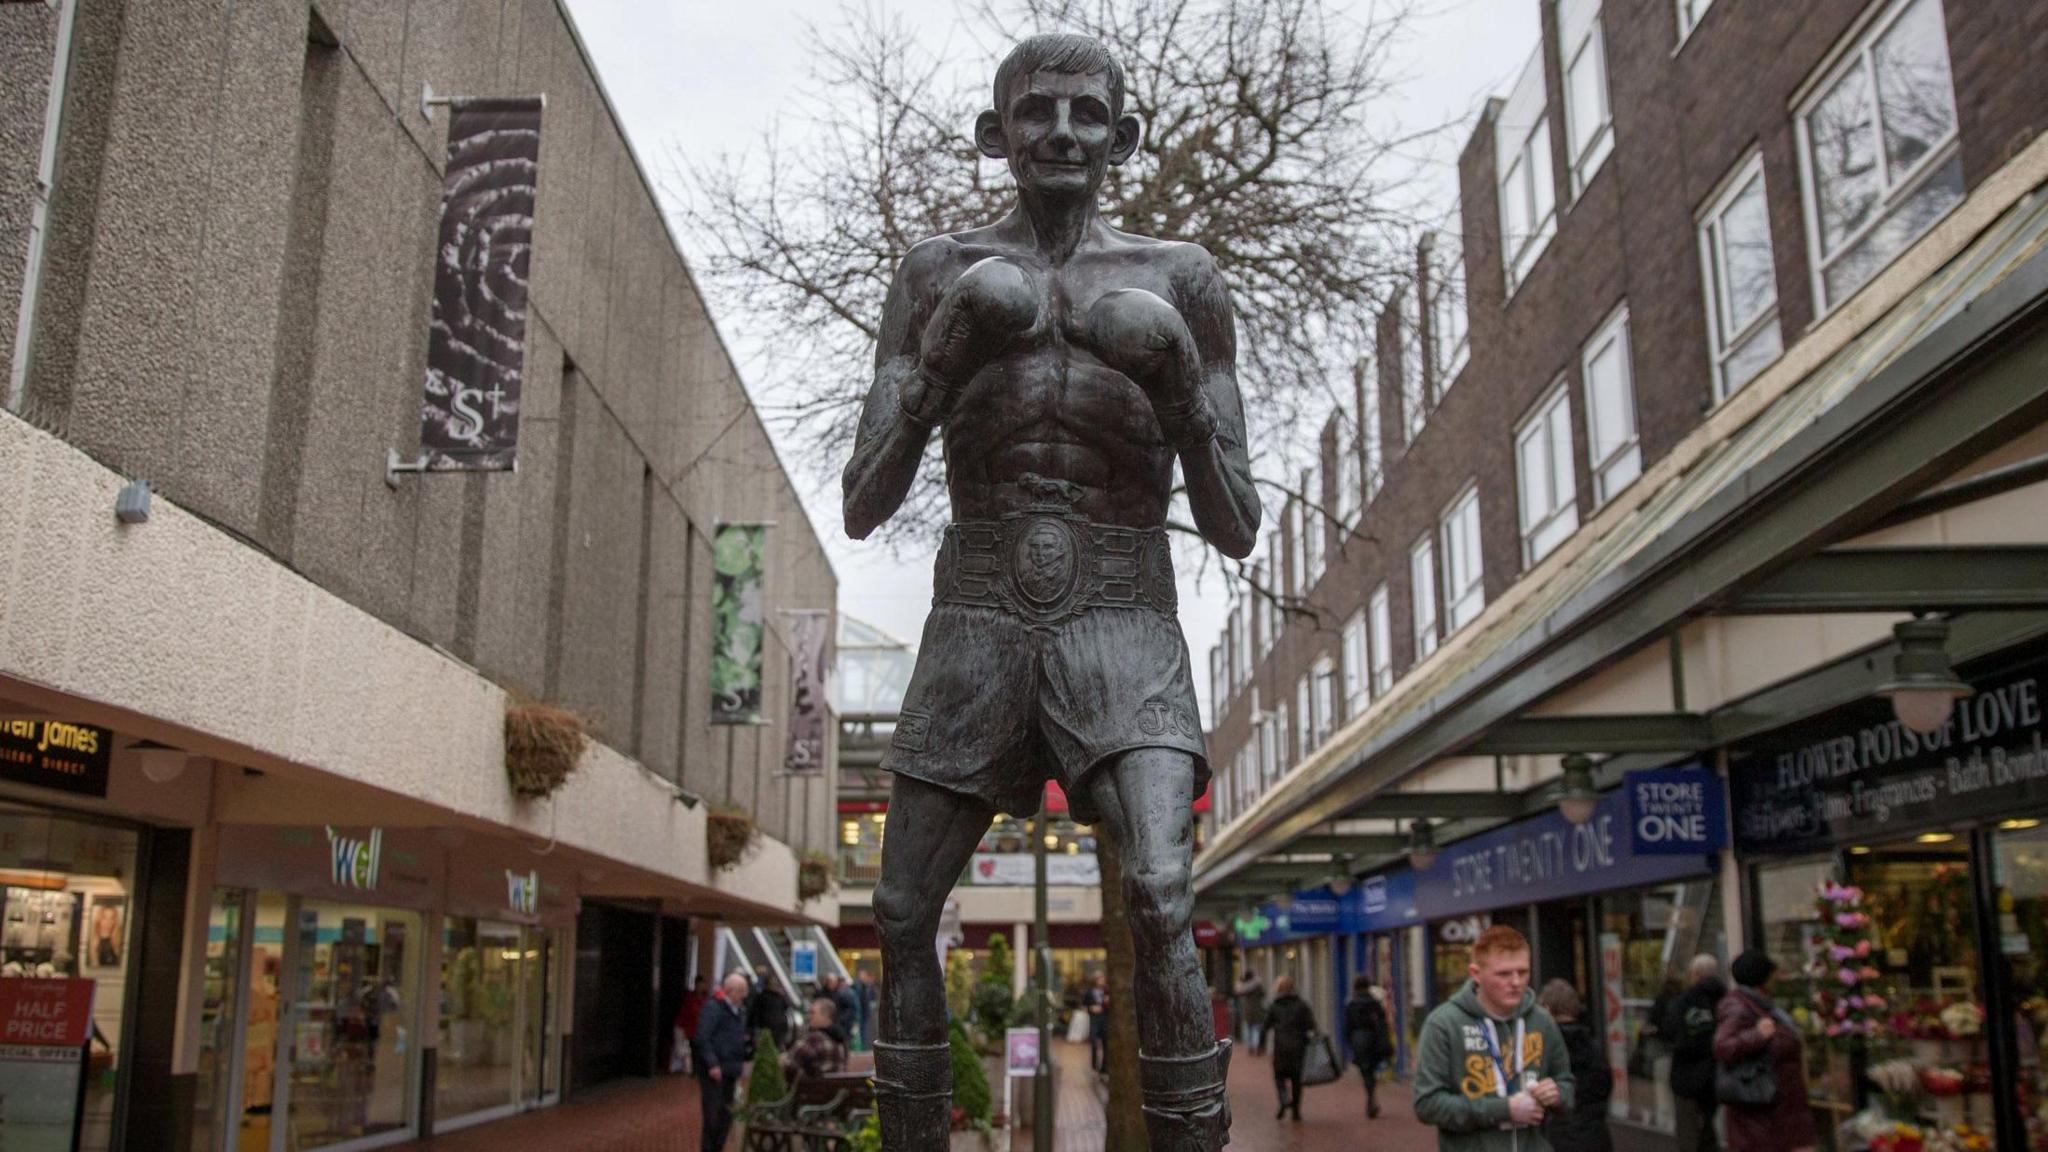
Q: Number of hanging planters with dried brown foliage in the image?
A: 3